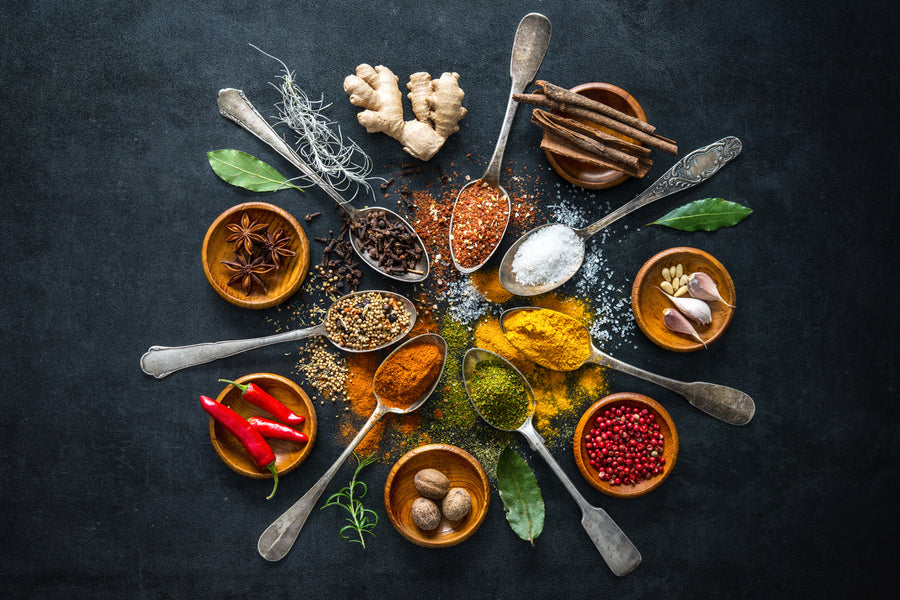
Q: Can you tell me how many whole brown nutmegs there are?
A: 3